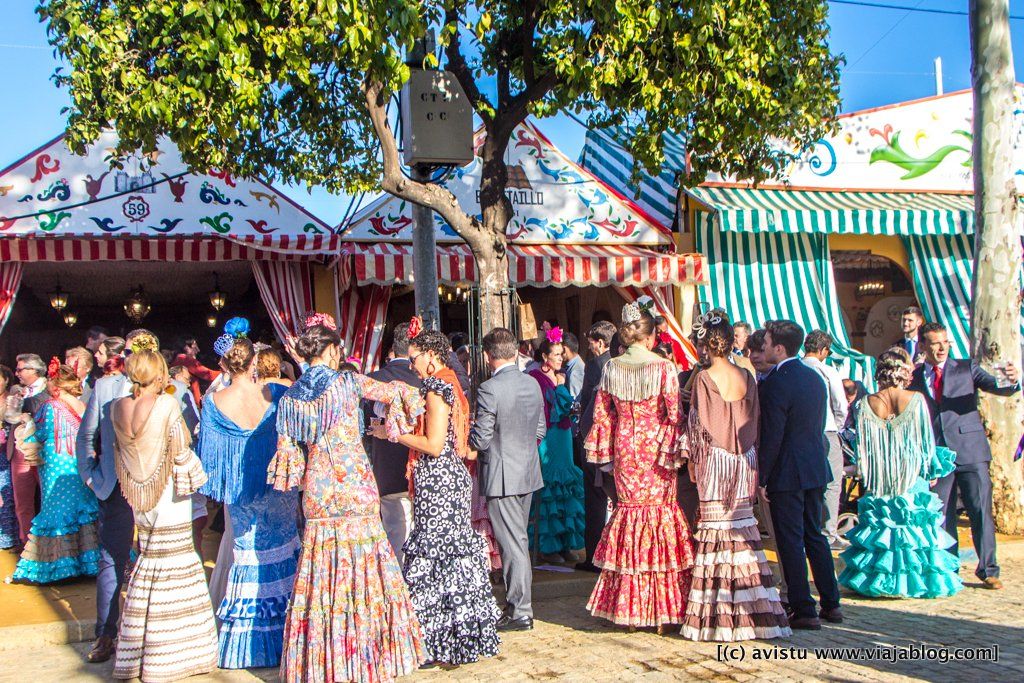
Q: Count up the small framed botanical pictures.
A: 0